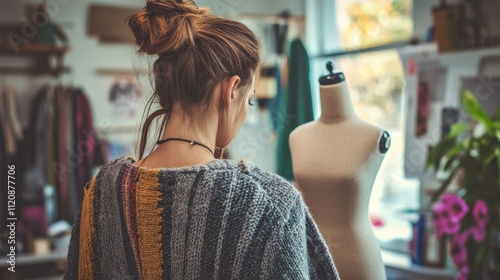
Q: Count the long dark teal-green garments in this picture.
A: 1